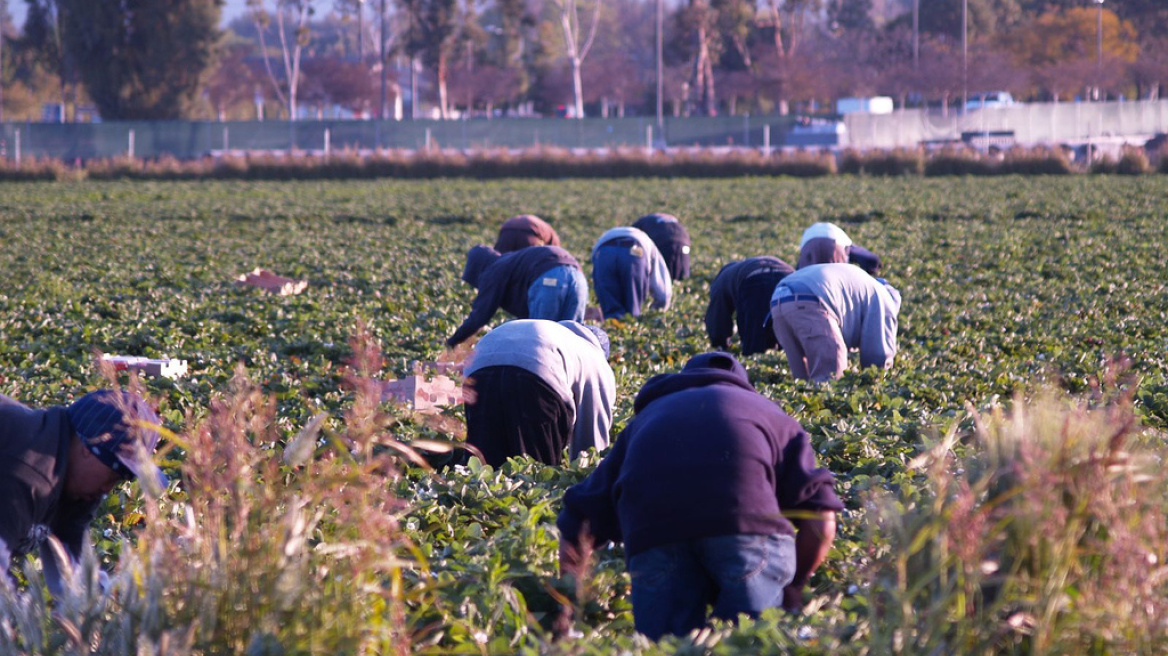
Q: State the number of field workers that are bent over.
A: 10